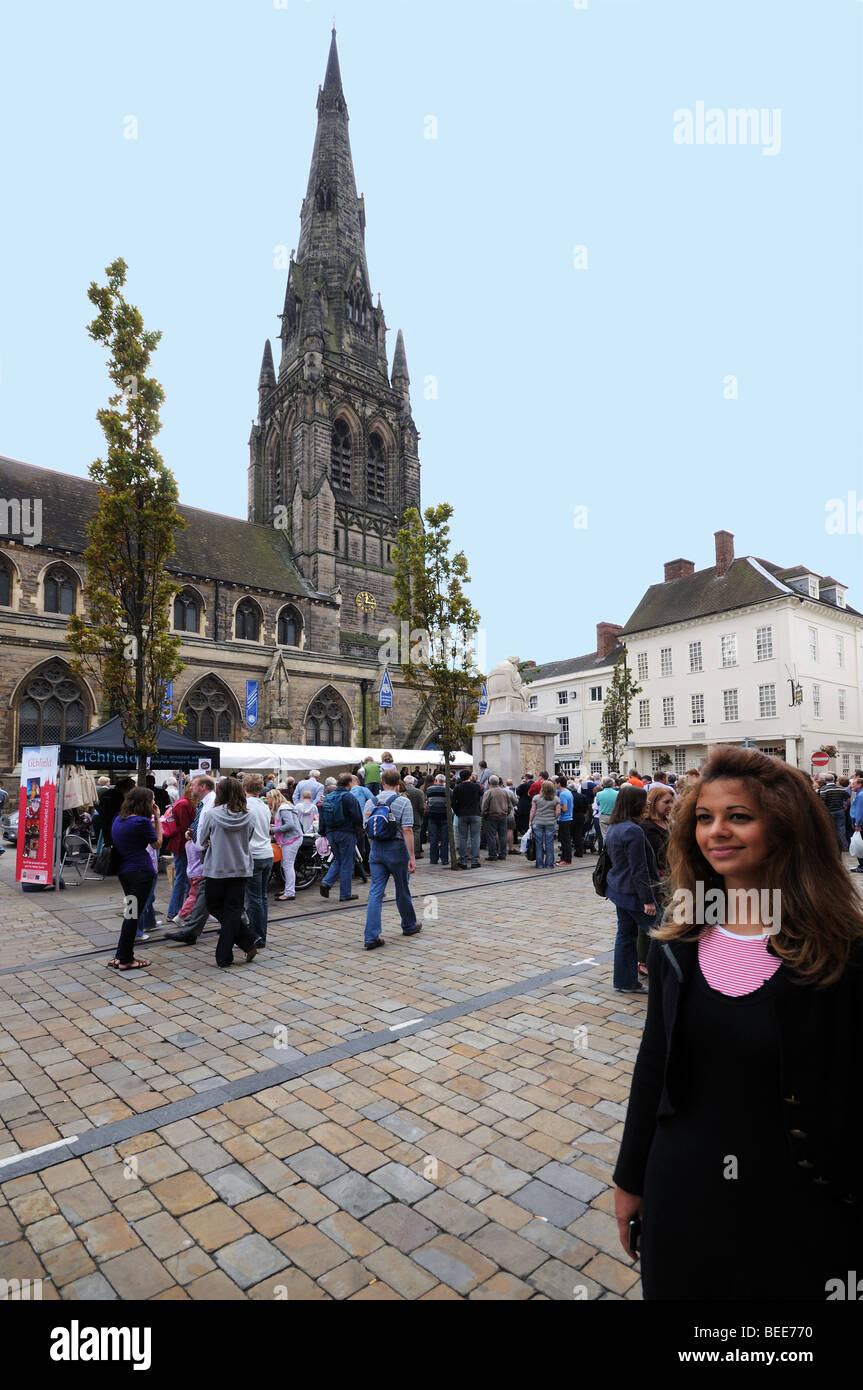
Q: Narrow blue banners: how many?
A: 4